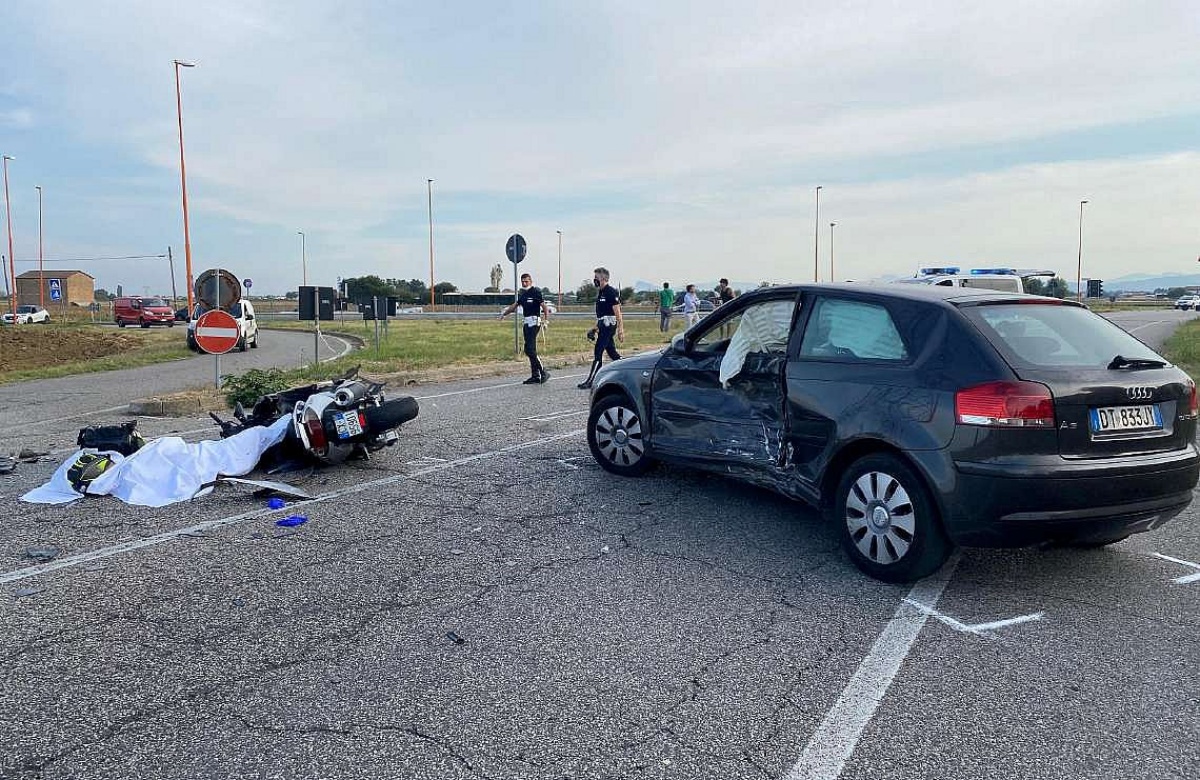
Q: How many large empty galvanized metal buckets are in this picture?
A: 0